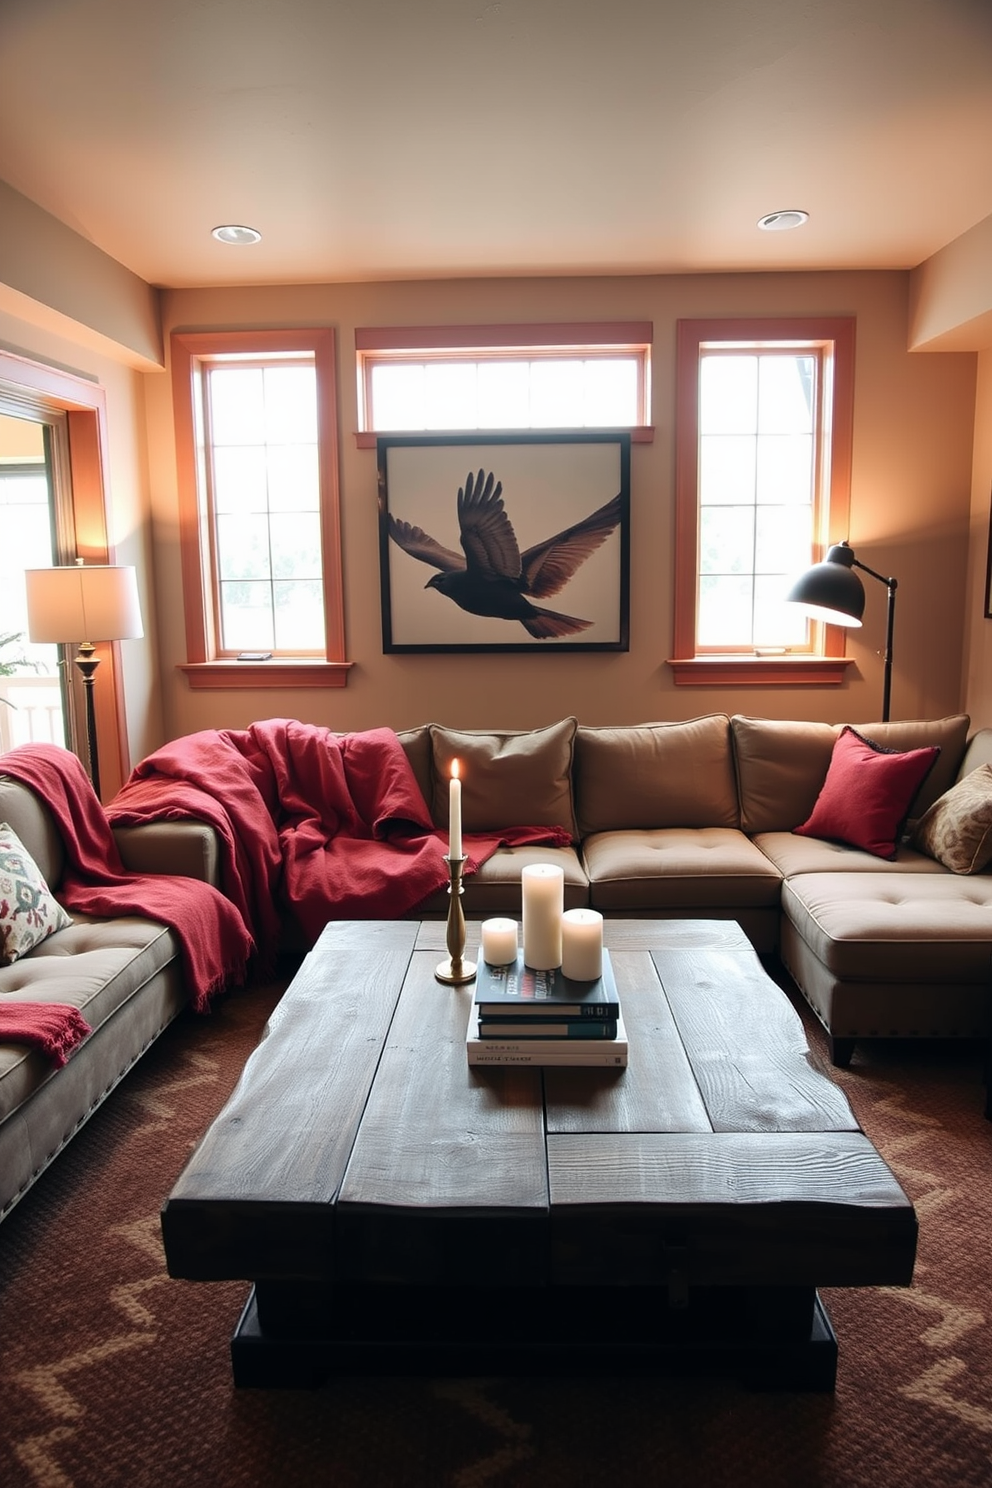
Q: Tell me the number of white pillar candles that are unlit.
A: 3